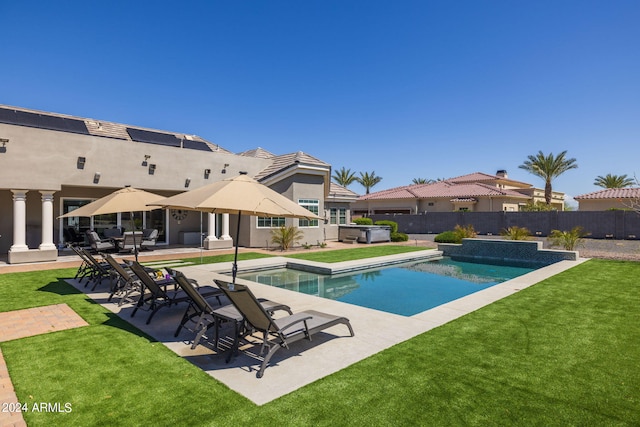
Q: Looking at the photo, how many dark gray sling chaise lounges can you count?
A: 6